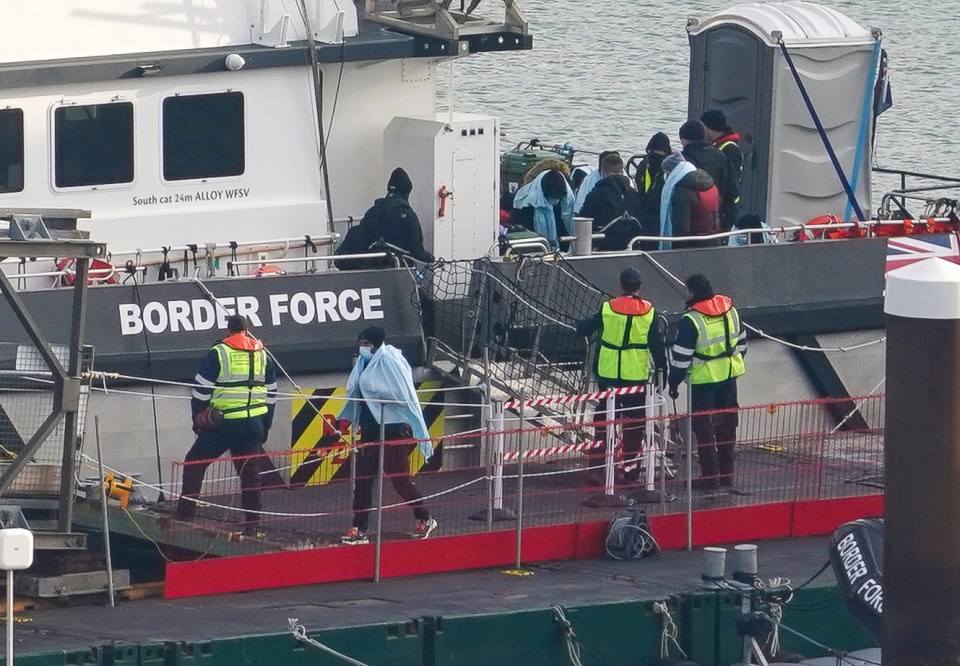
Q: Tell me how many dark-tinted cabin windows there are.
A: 3